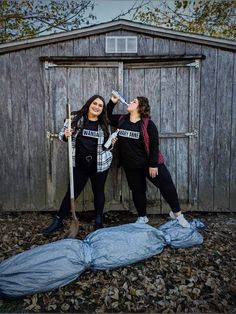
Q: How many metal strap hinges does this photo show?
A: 4